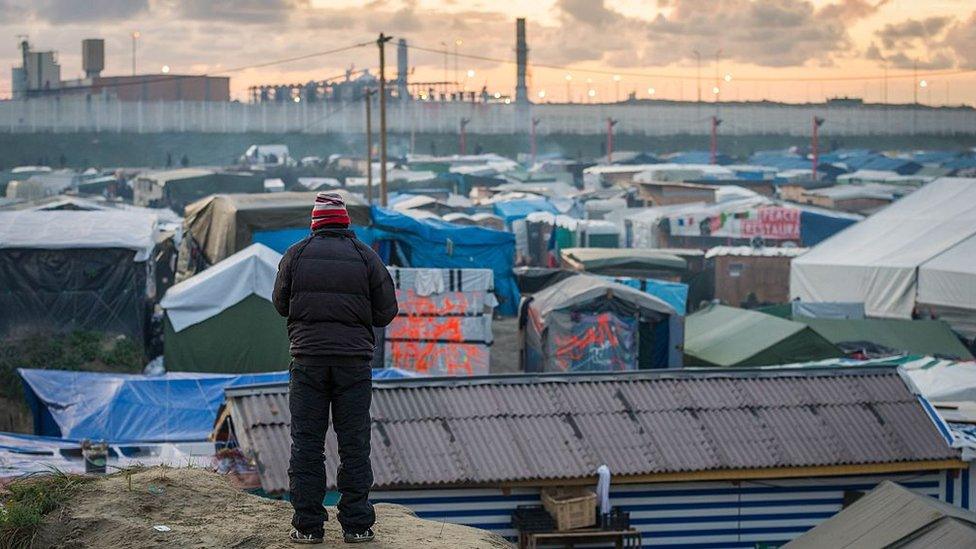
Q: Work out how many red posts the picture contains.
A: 5